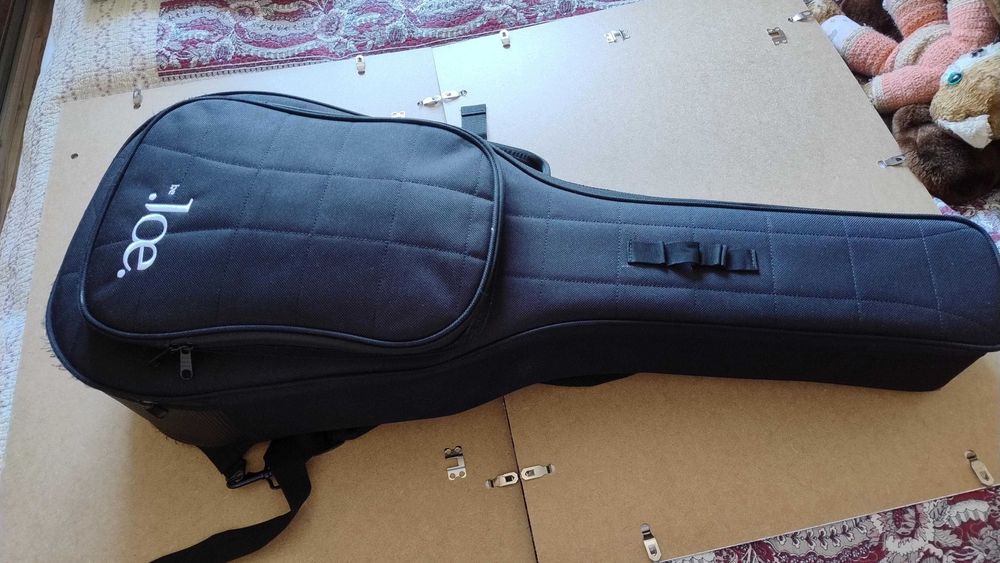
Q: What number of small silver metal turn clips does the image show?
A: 11